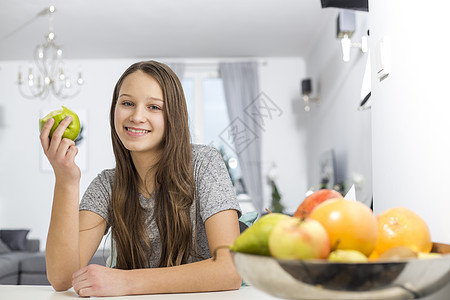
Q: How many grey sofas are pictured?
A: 1